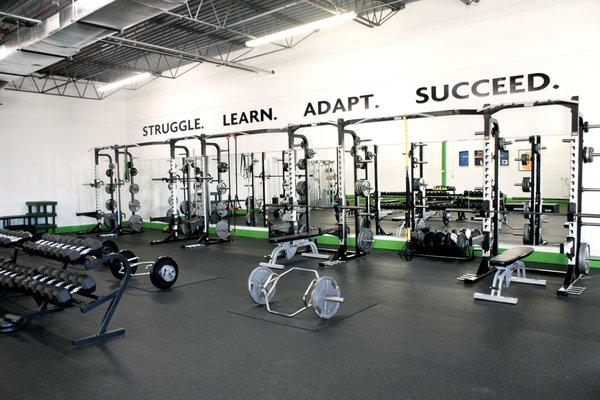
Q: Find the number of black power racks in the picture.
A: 4